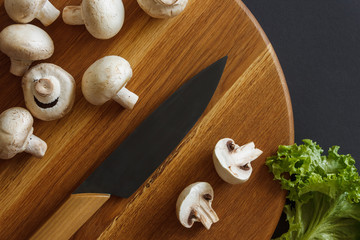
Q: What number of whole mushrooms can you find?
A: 7